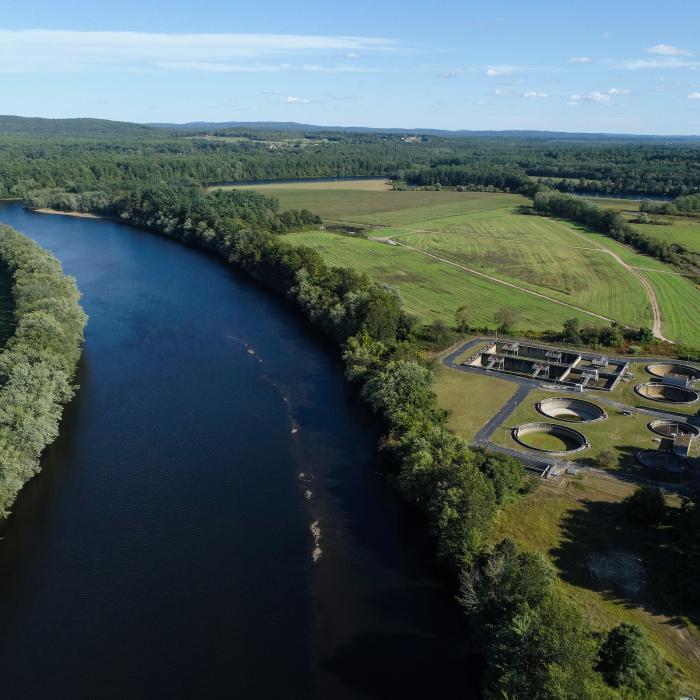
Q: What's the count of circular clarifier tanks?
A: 6